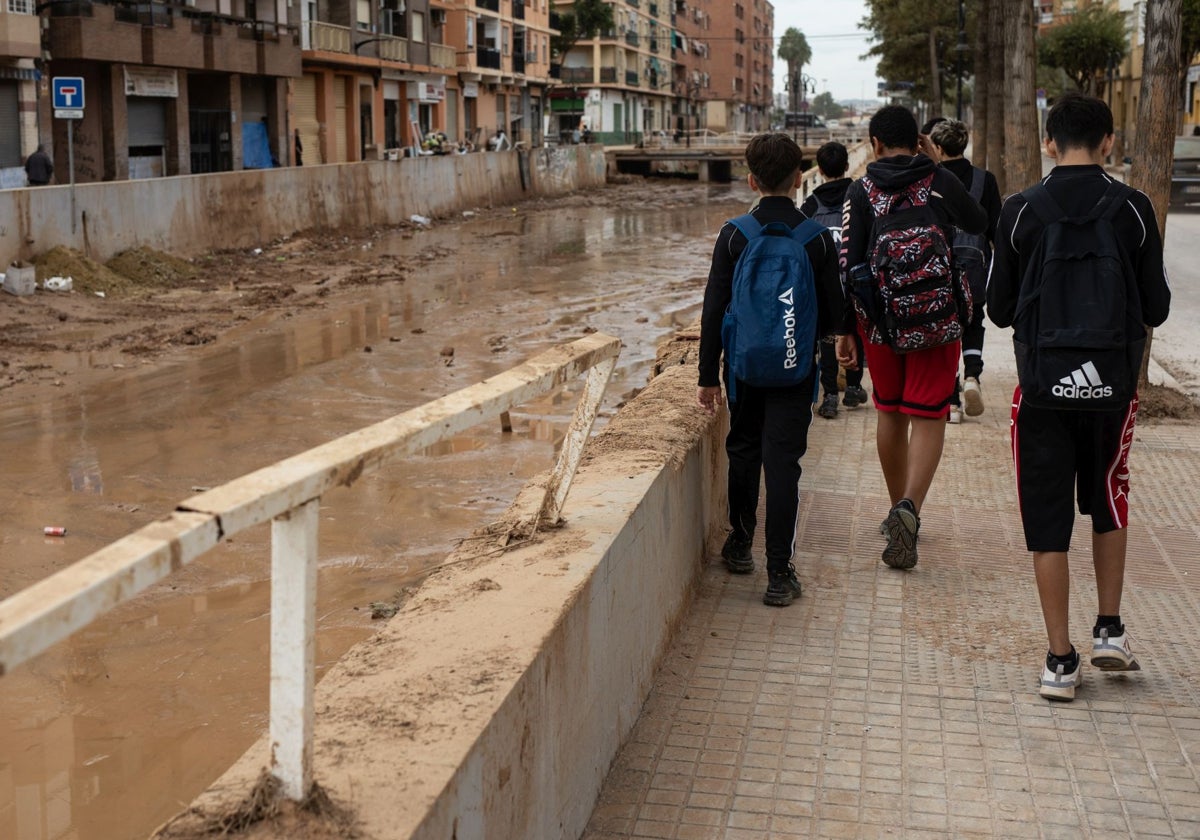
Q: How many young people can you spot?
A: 6